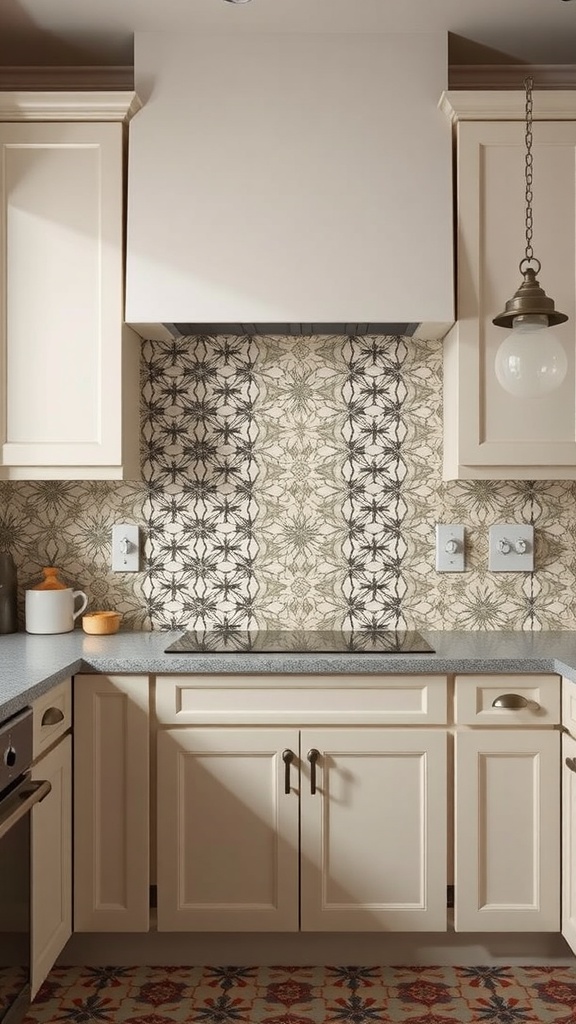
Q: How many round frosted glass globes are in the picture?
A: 1